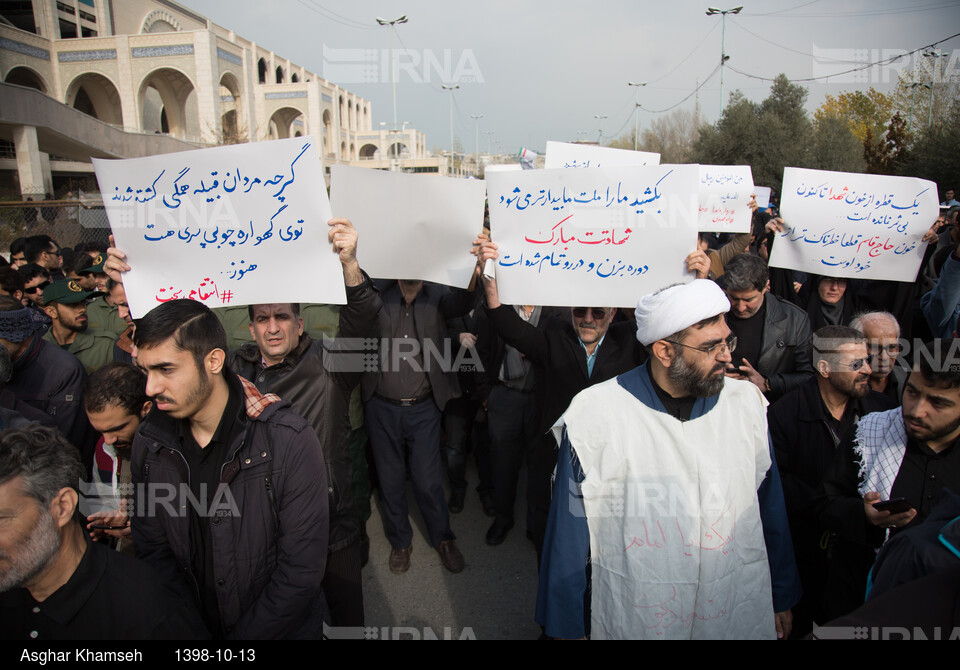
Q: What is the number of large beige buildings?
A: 1